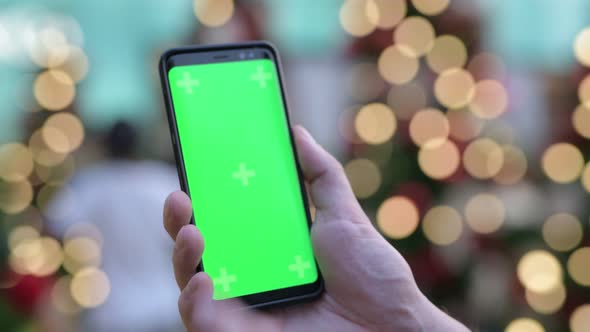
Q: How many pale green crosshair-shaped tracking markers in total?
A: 5